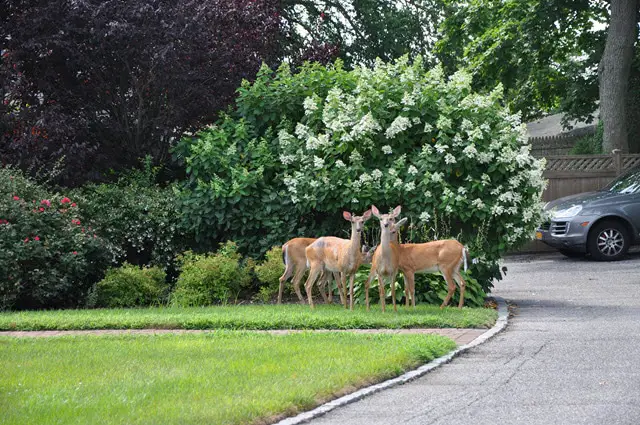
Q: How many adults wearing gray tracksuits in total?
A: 0